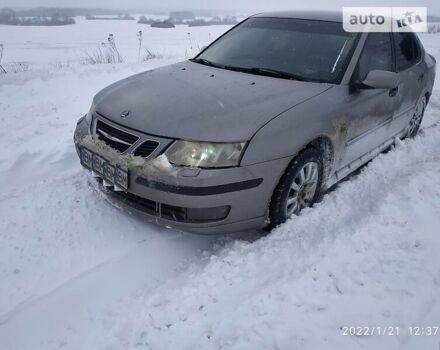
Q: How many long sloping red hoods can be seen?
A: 0